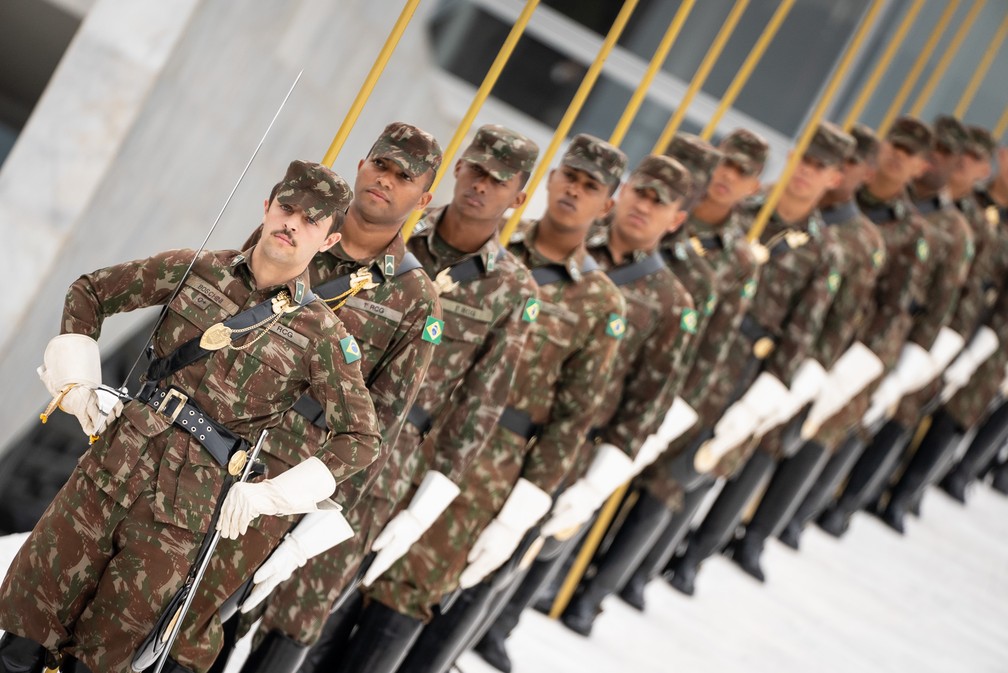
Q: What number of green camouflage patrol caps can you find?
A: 12